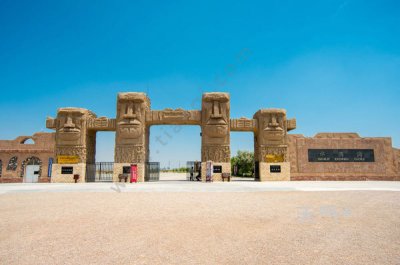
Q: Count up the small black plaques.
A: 4